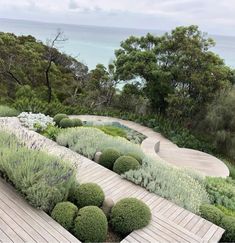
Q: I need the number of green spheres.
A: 12